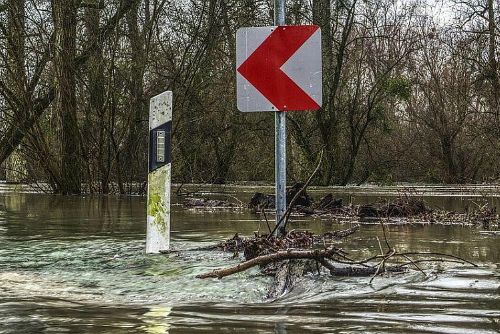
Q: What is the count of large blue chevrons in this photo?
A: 0